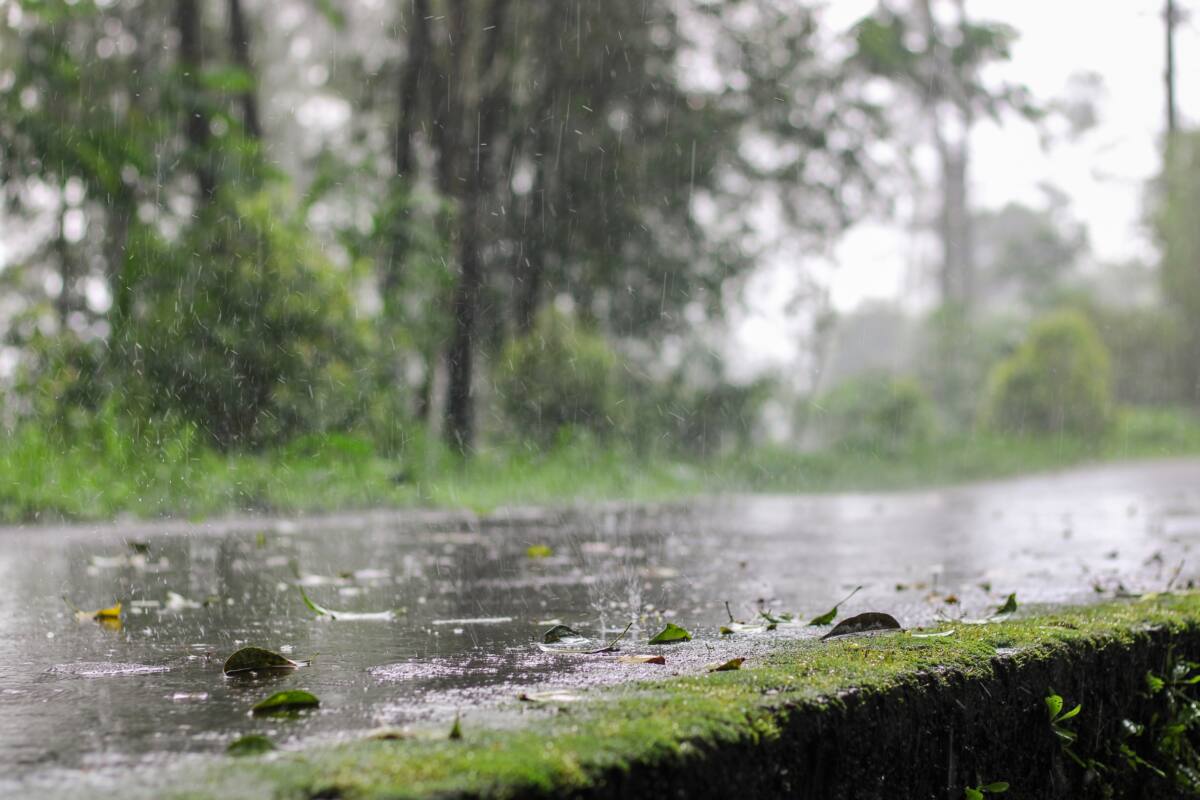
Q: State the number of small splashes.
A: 2